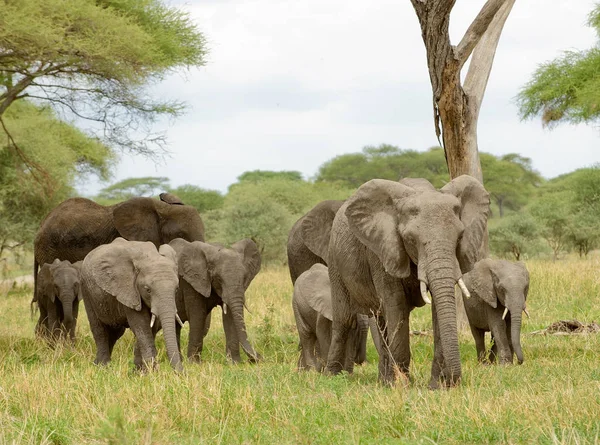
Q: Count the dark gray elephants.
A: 8